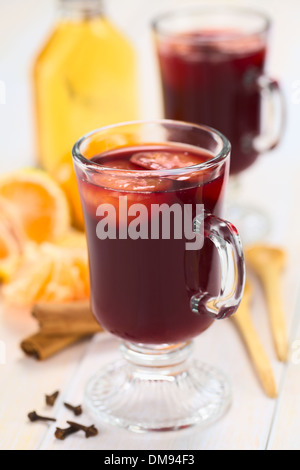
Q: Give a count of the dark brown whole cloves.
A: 5